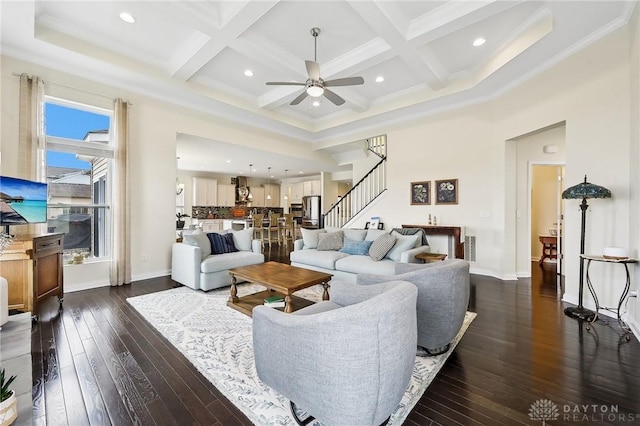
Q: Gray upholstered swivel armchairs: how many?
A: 2